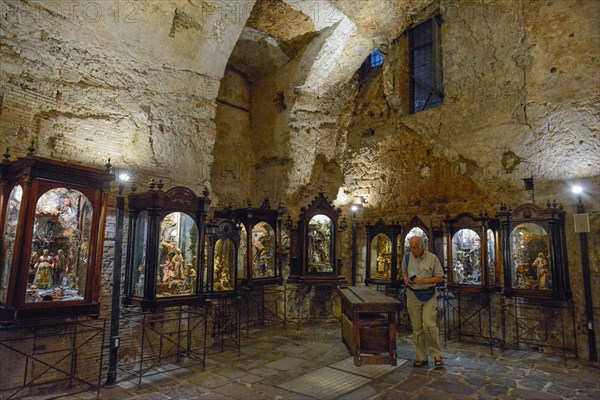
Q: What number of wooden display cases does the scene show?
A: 9